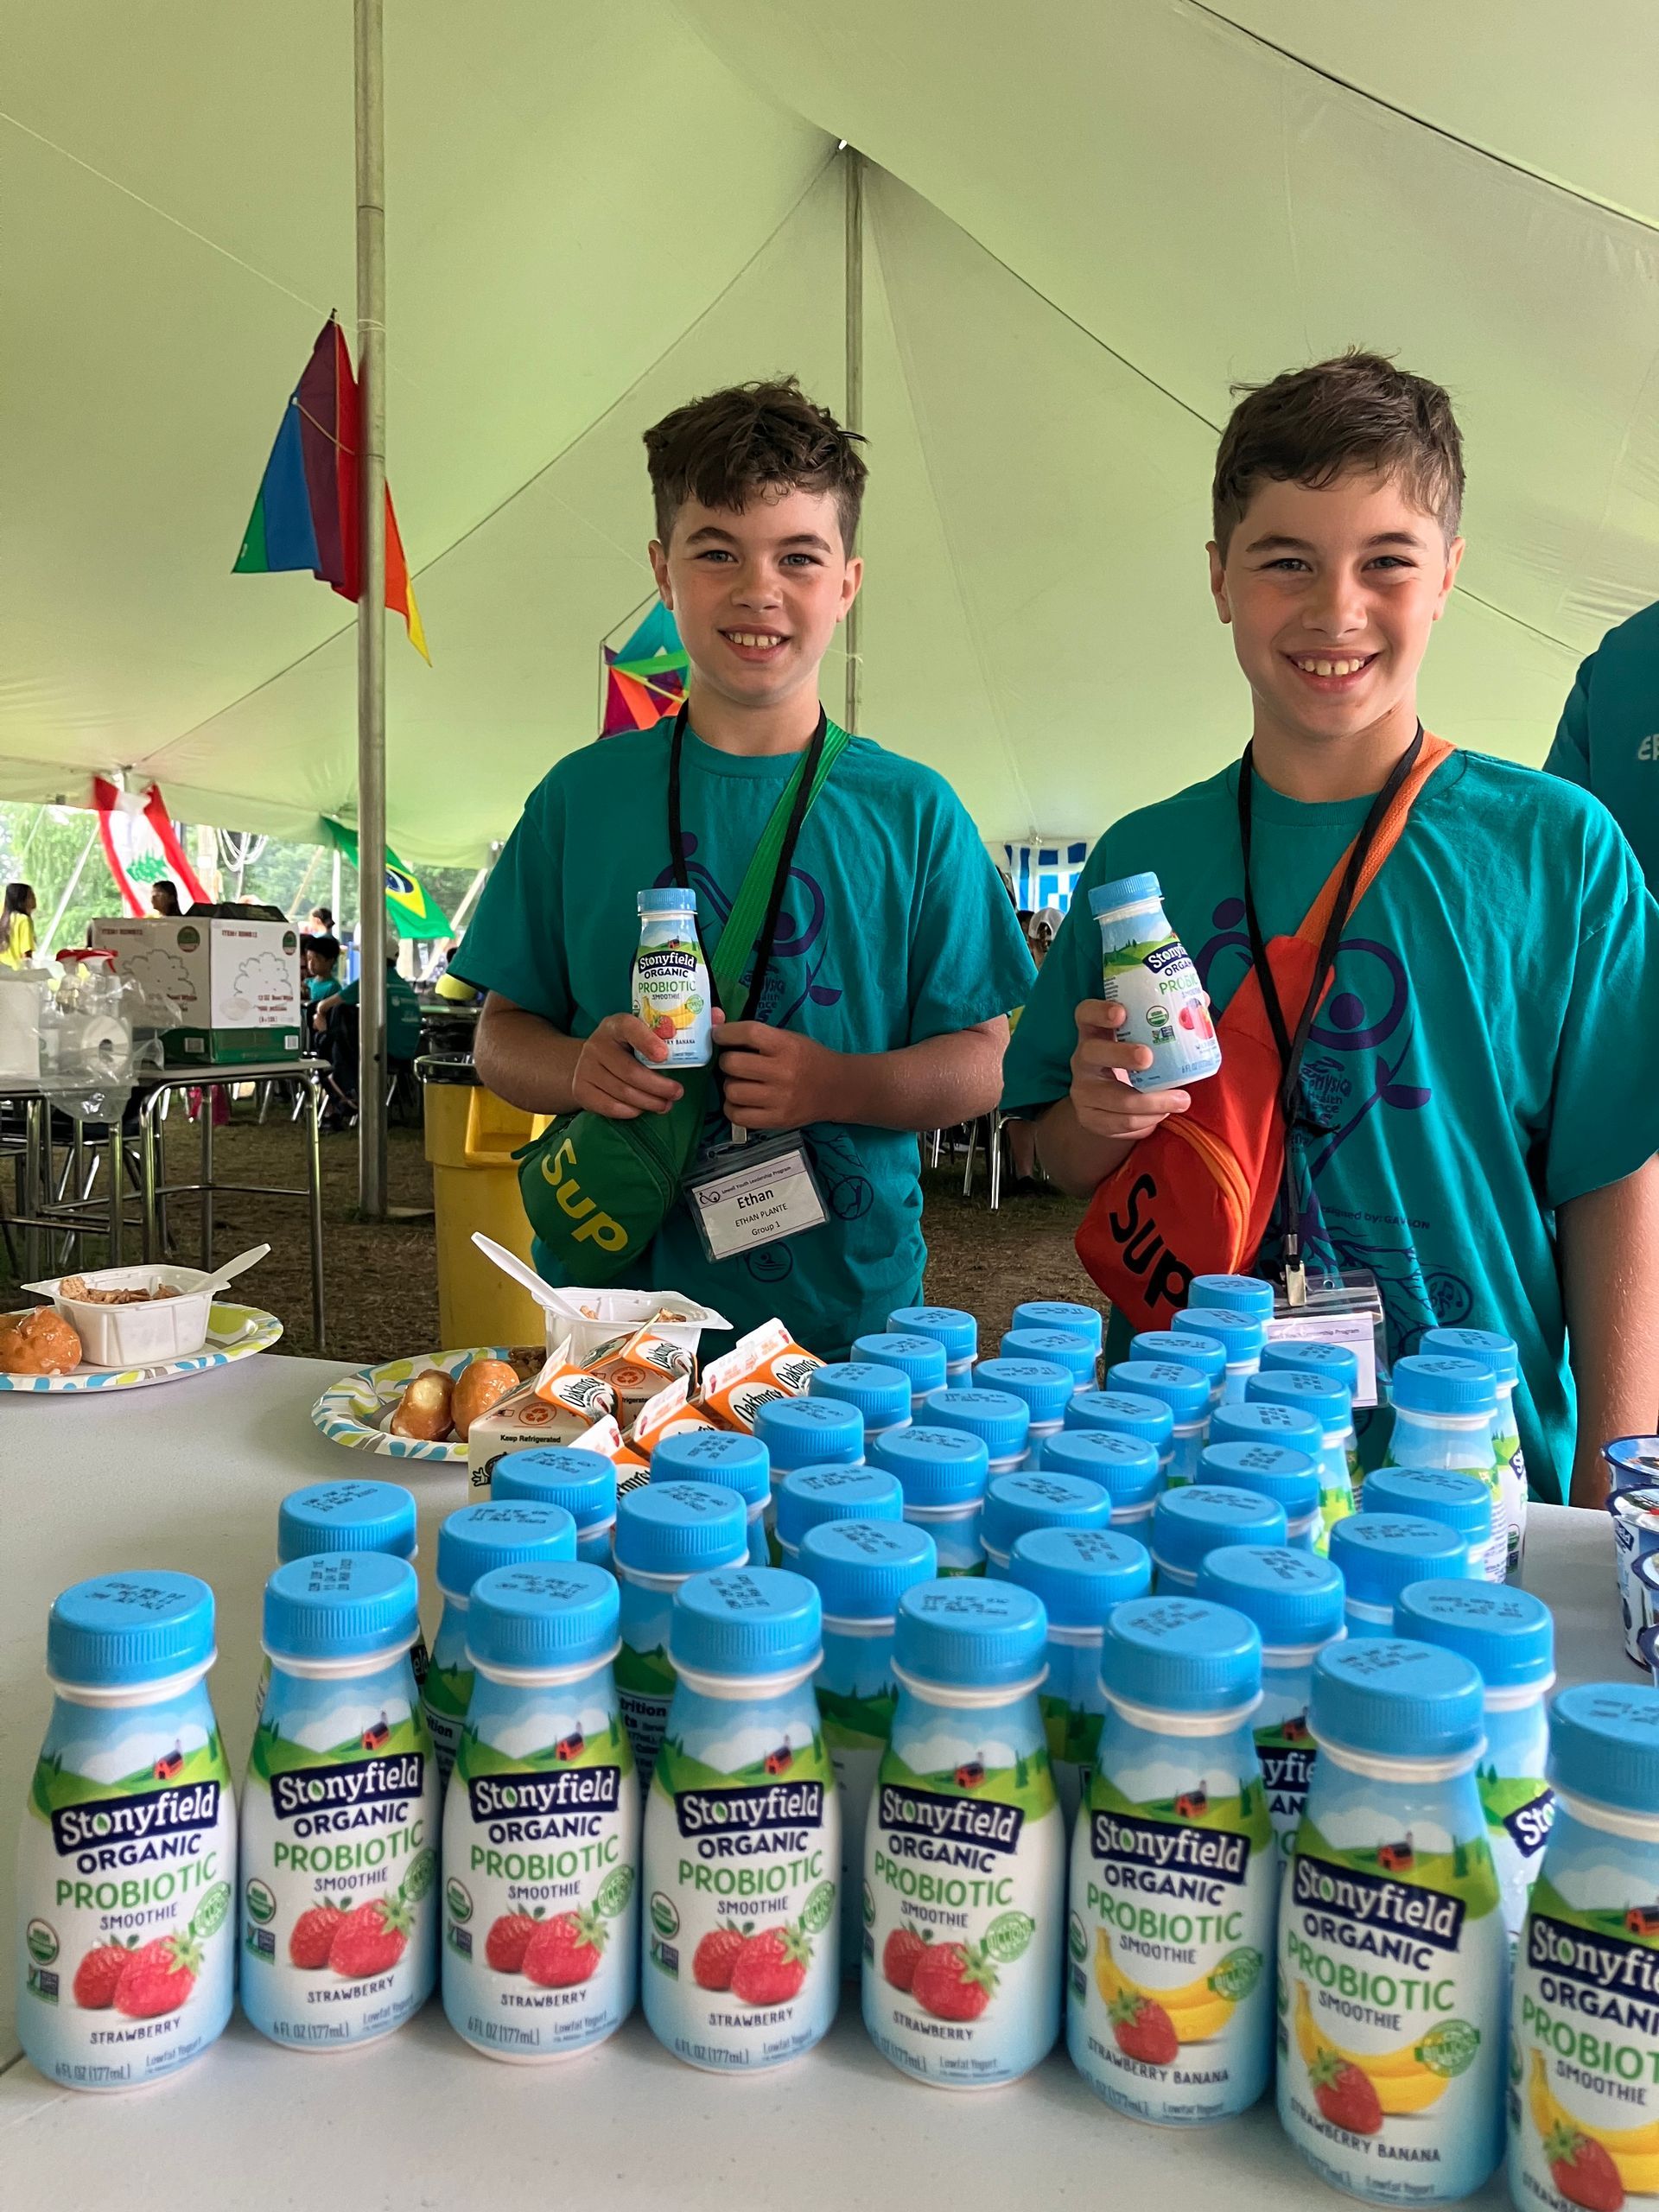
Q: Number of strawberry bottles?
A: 5